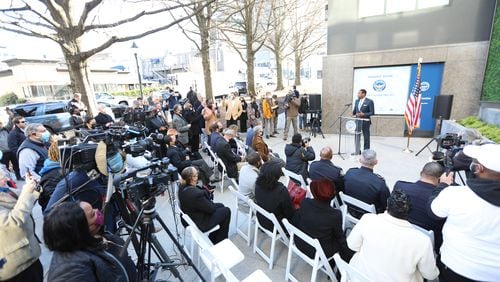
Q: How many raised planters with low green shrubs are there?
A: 1